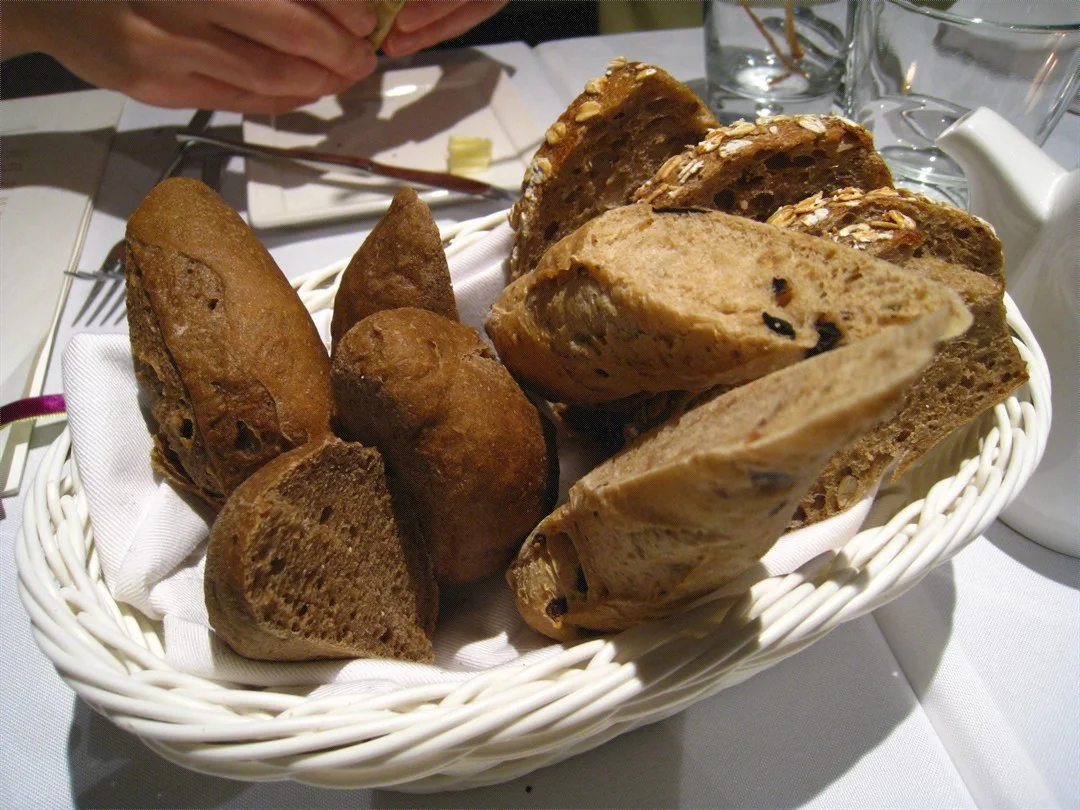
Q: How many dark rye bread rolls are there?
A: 4